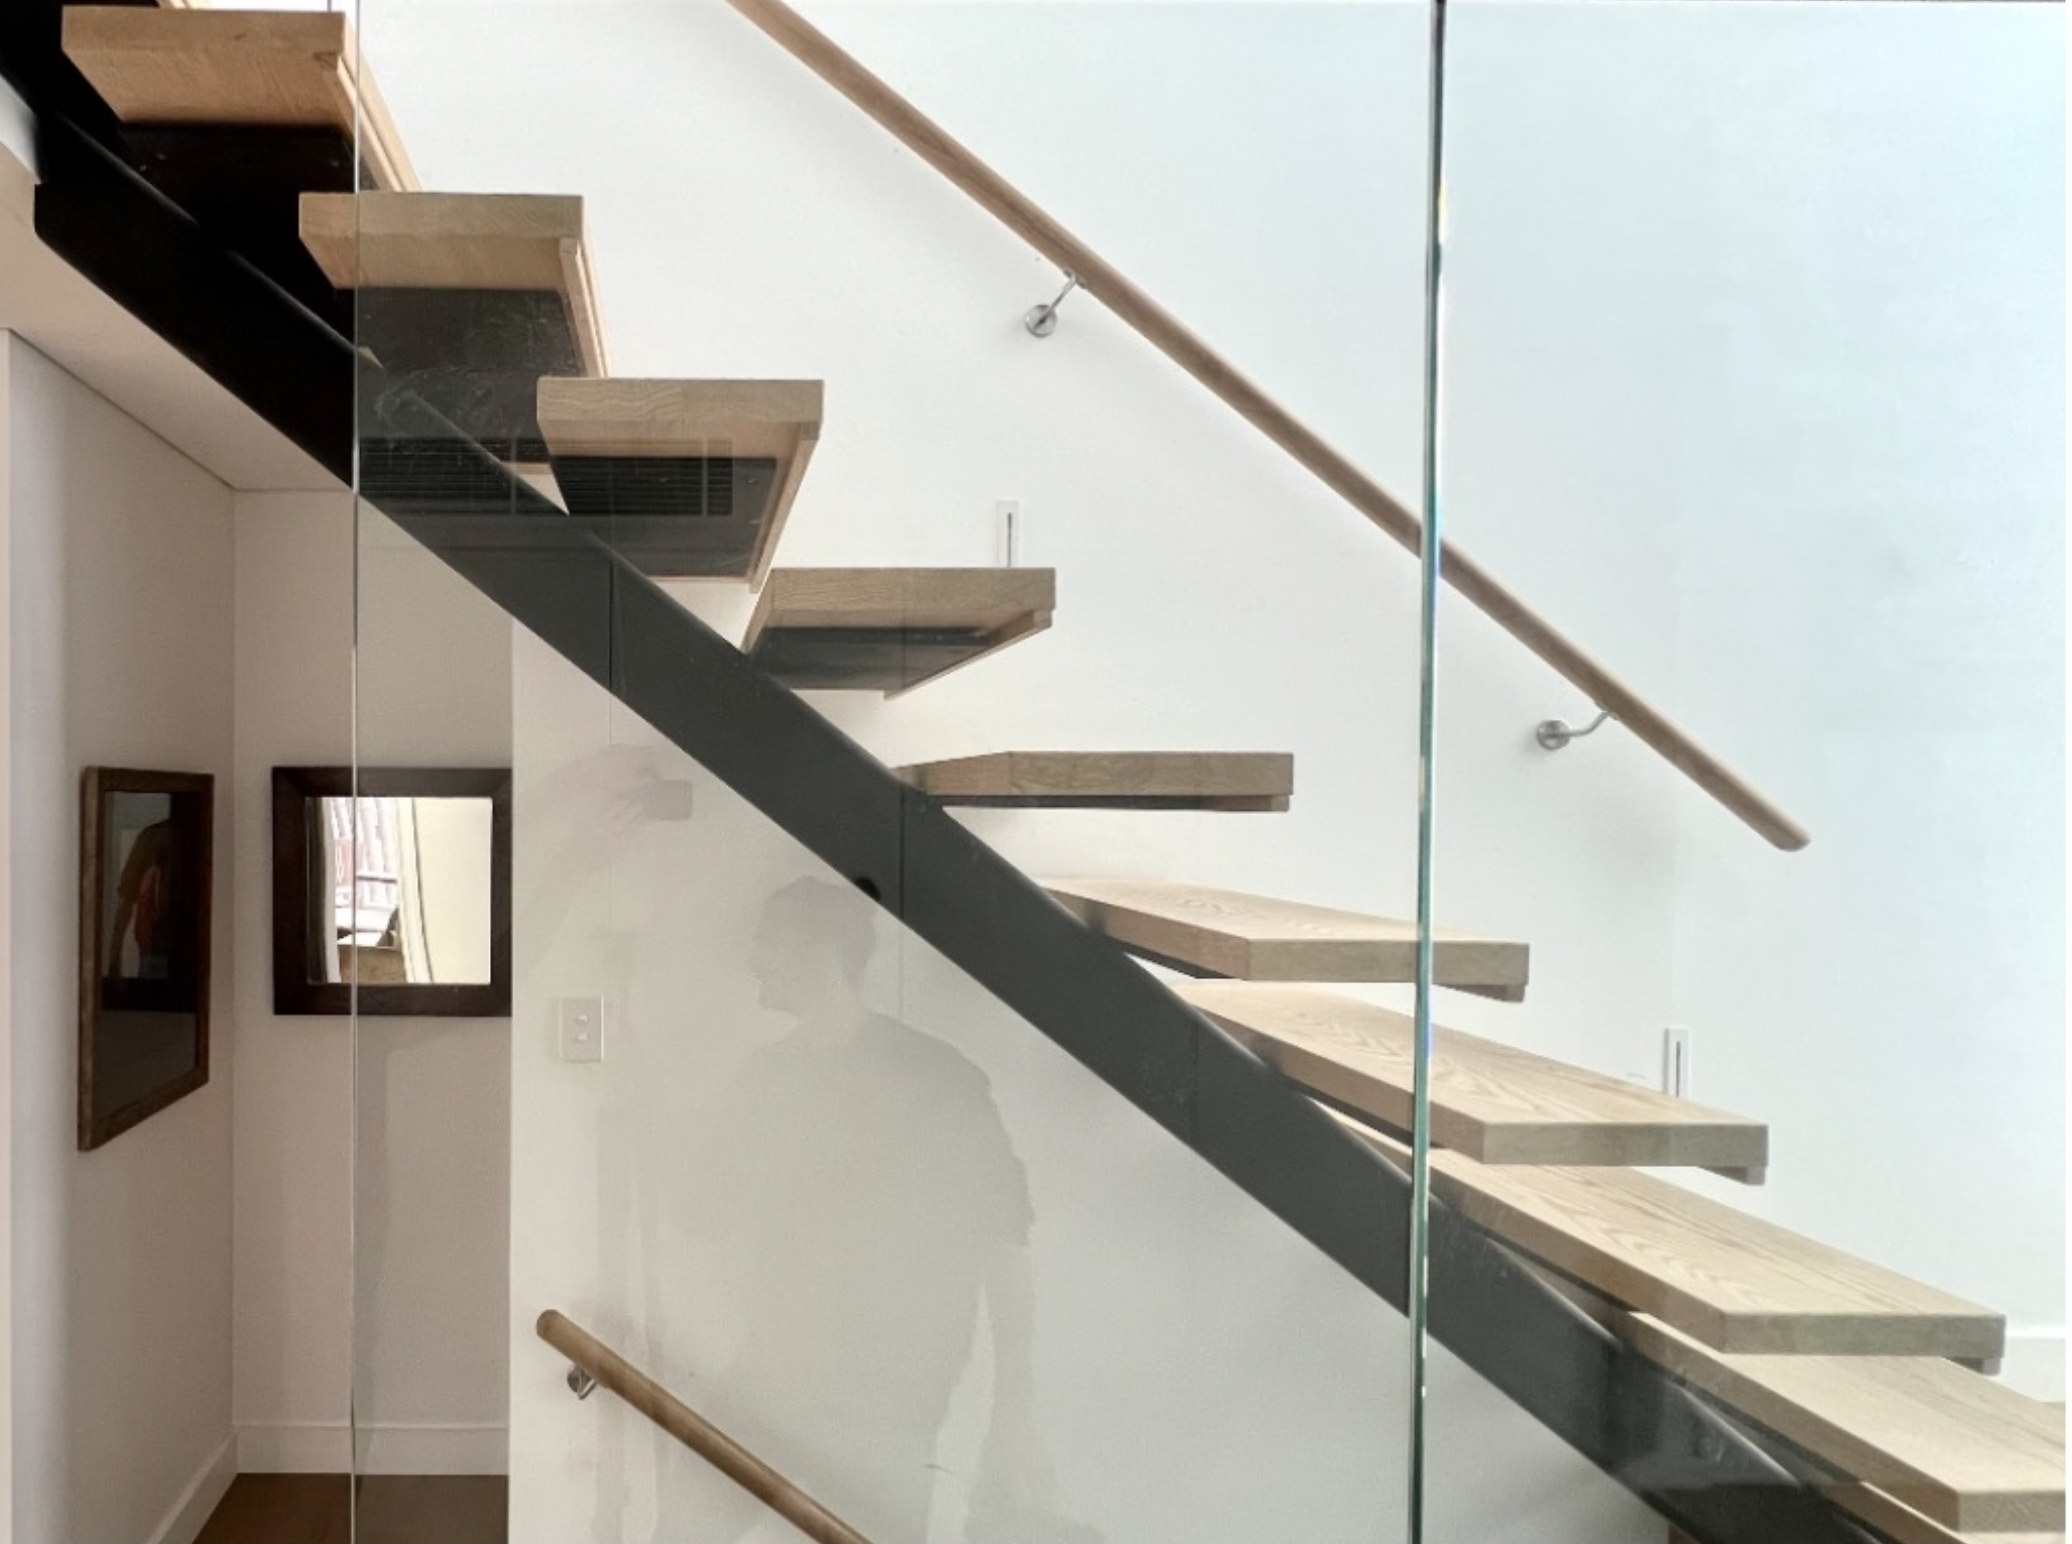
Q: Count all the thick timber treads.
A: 11